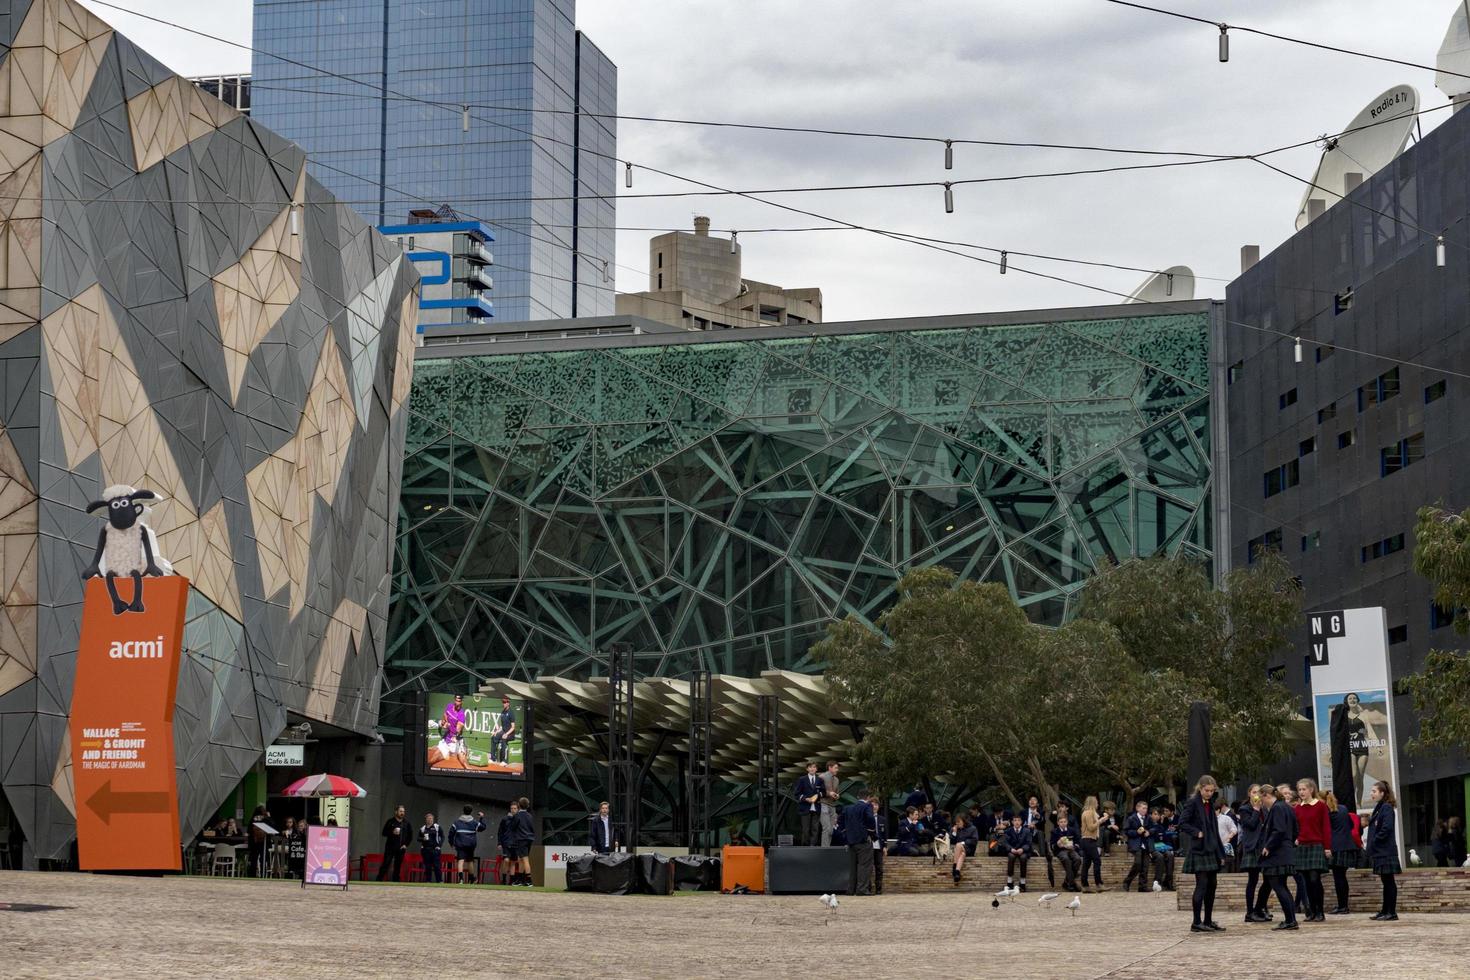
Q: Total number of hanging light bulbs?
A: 12